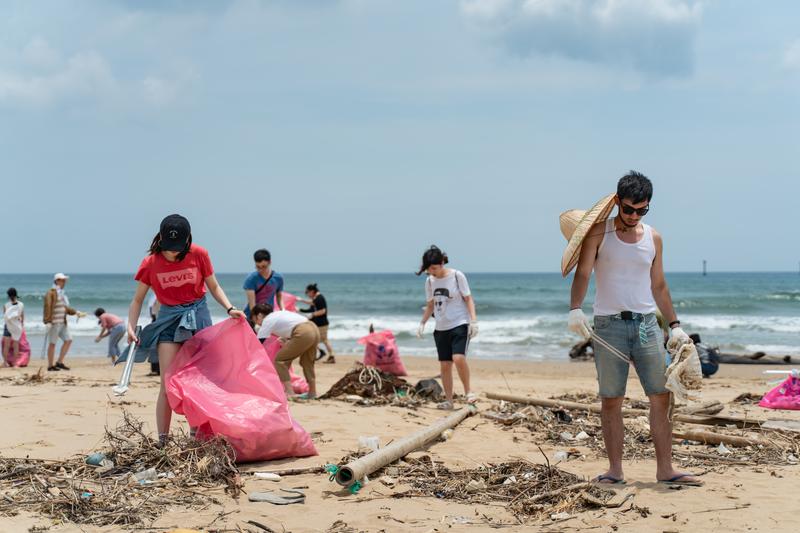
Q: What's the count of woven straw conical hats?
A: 1